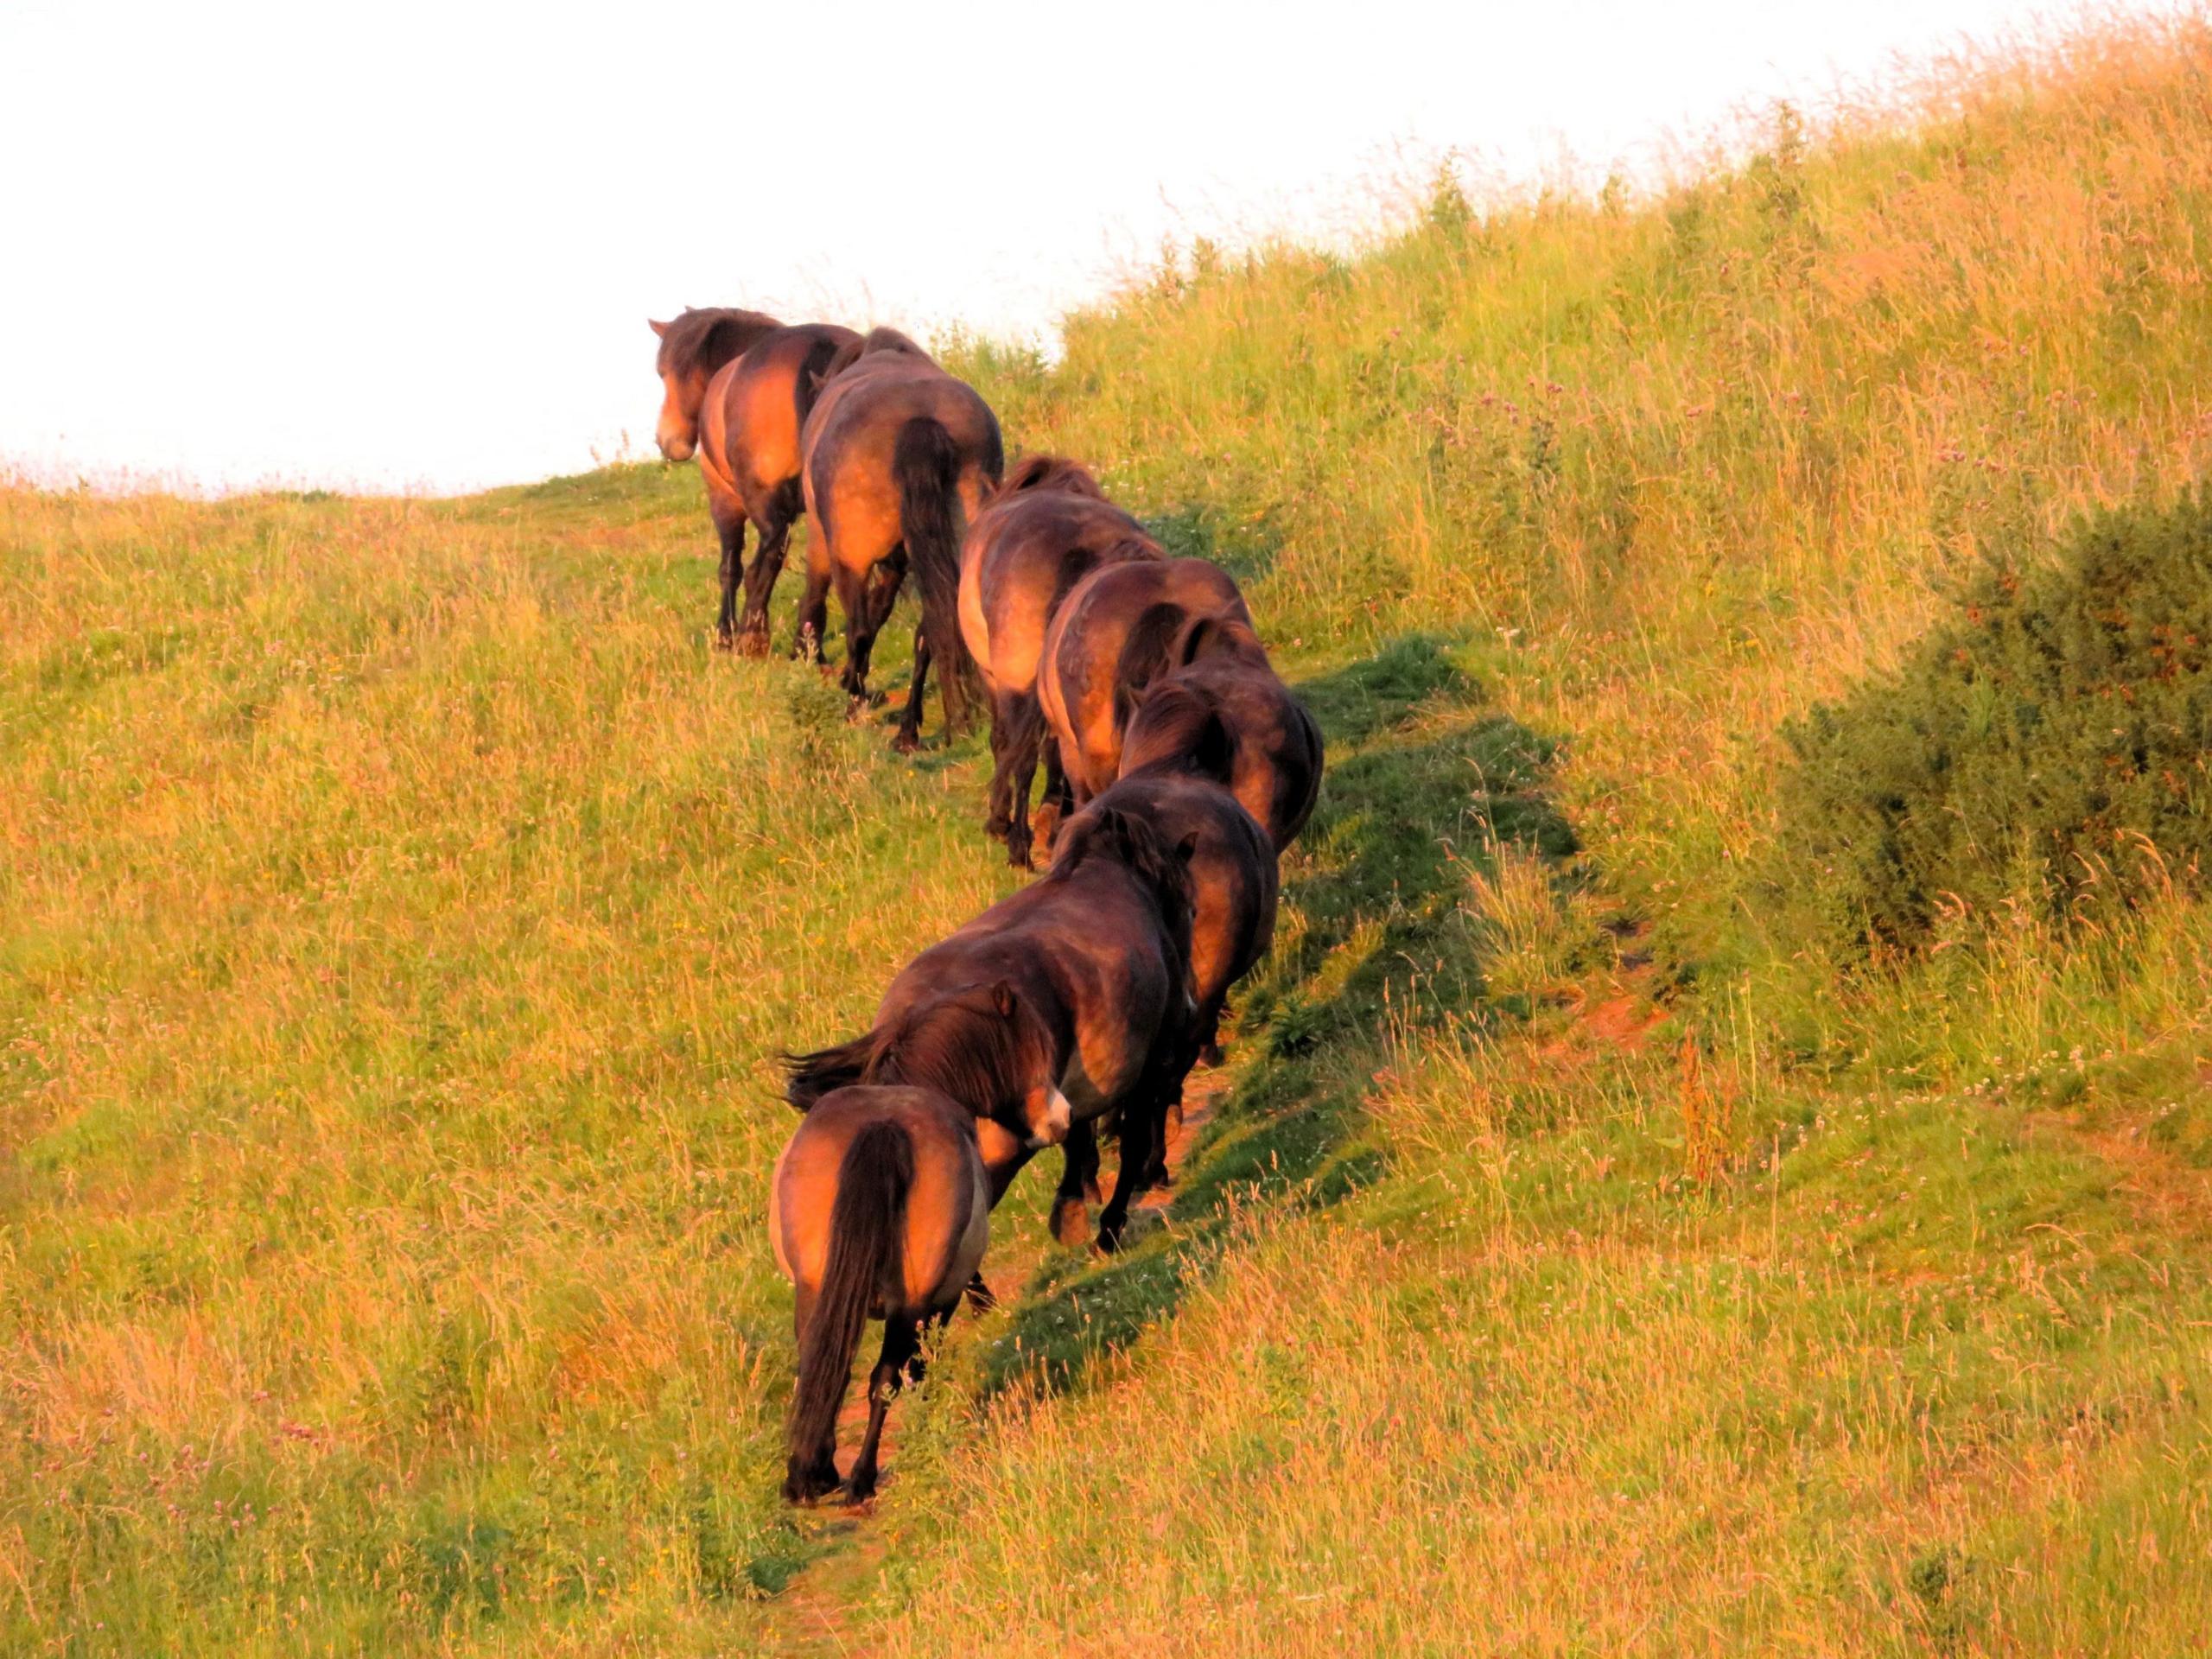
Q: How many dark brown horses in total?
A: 8